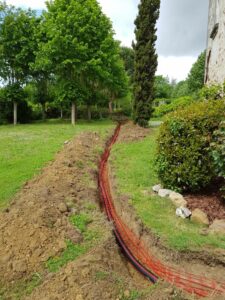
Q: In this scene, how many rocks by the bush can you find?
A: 6